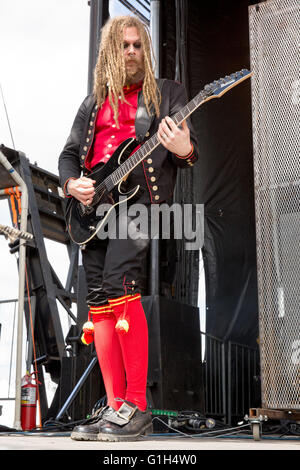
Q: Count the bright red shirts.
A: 1